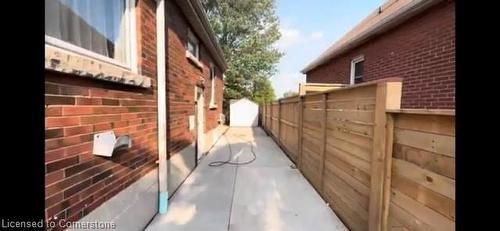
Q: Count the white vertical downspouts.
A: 1